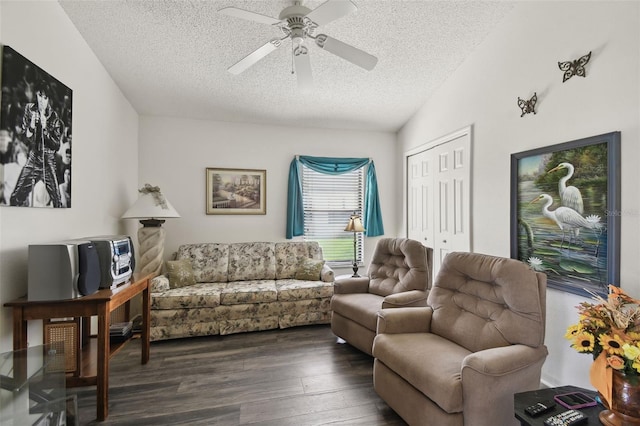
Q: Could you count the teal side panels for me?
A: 2